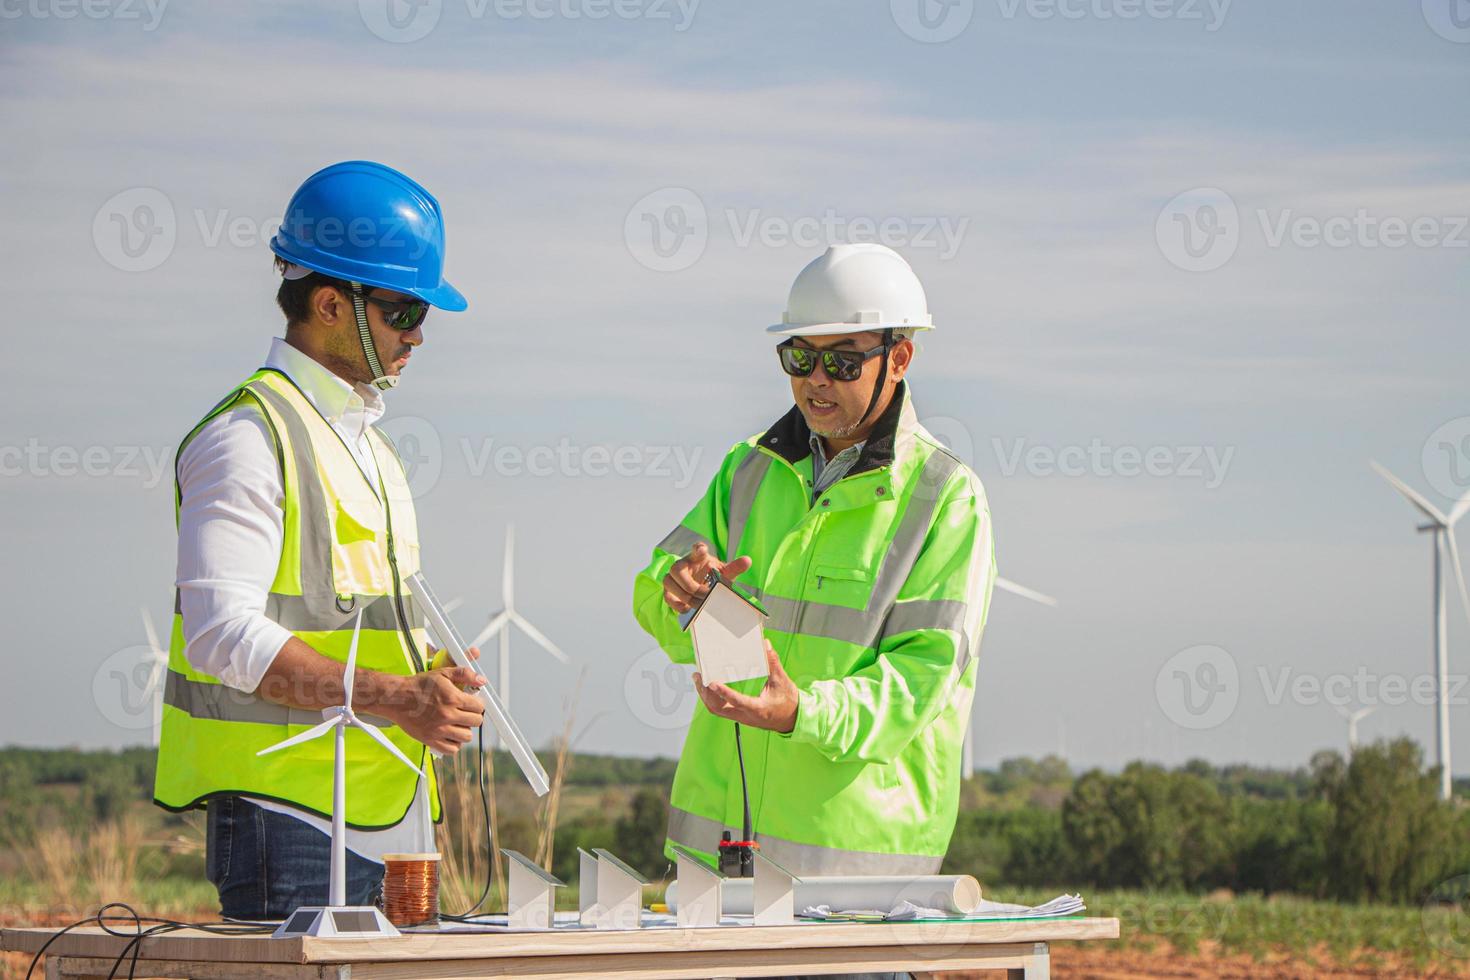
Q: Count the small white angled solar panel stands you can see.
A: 5